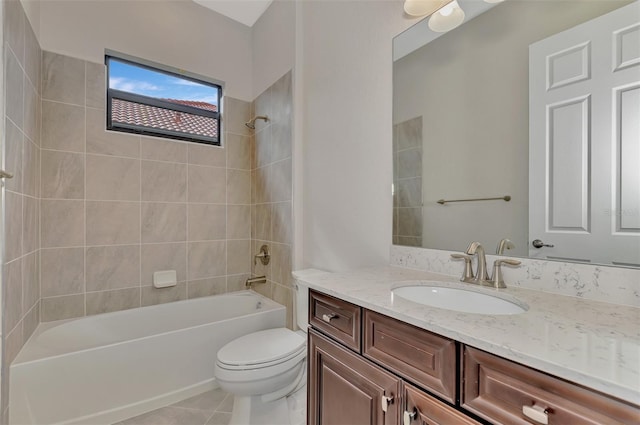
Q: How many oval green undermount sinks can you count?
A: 0